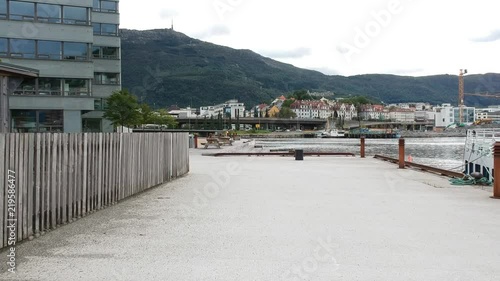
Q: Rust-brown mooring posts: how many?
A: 3